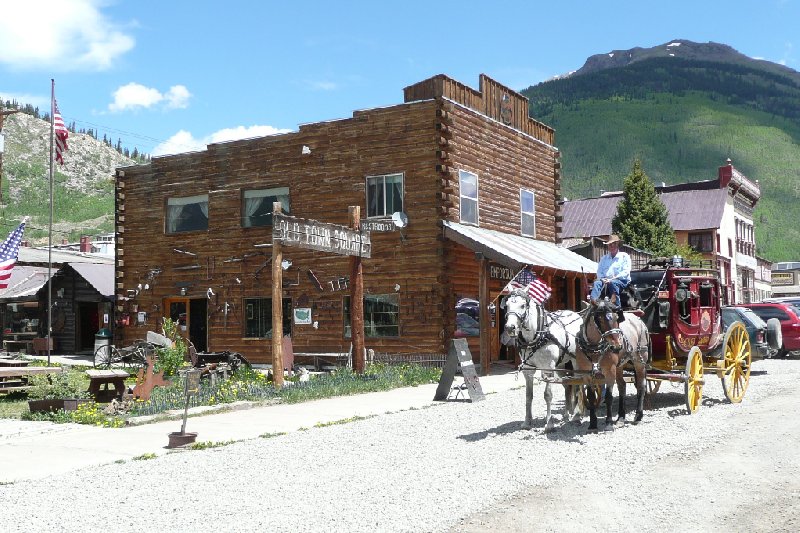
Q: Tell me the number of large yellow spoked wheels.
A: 2